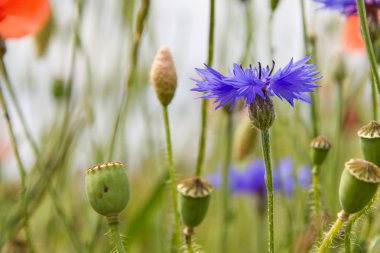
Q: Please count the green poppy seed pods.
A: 5